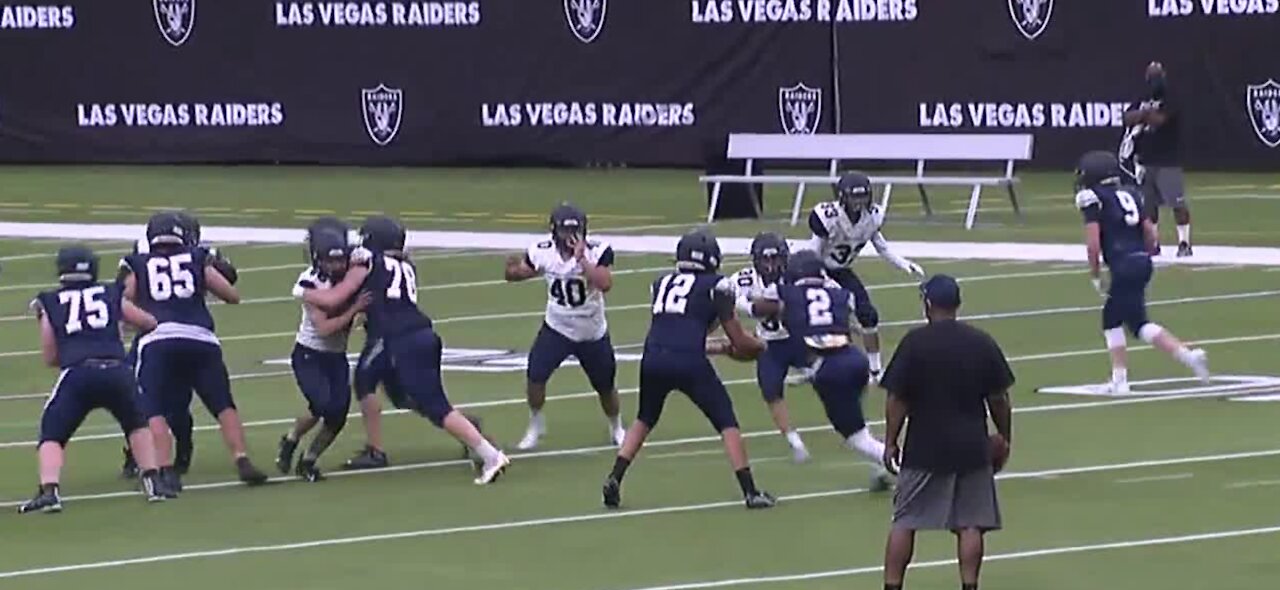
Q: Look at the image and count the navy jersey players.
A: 6